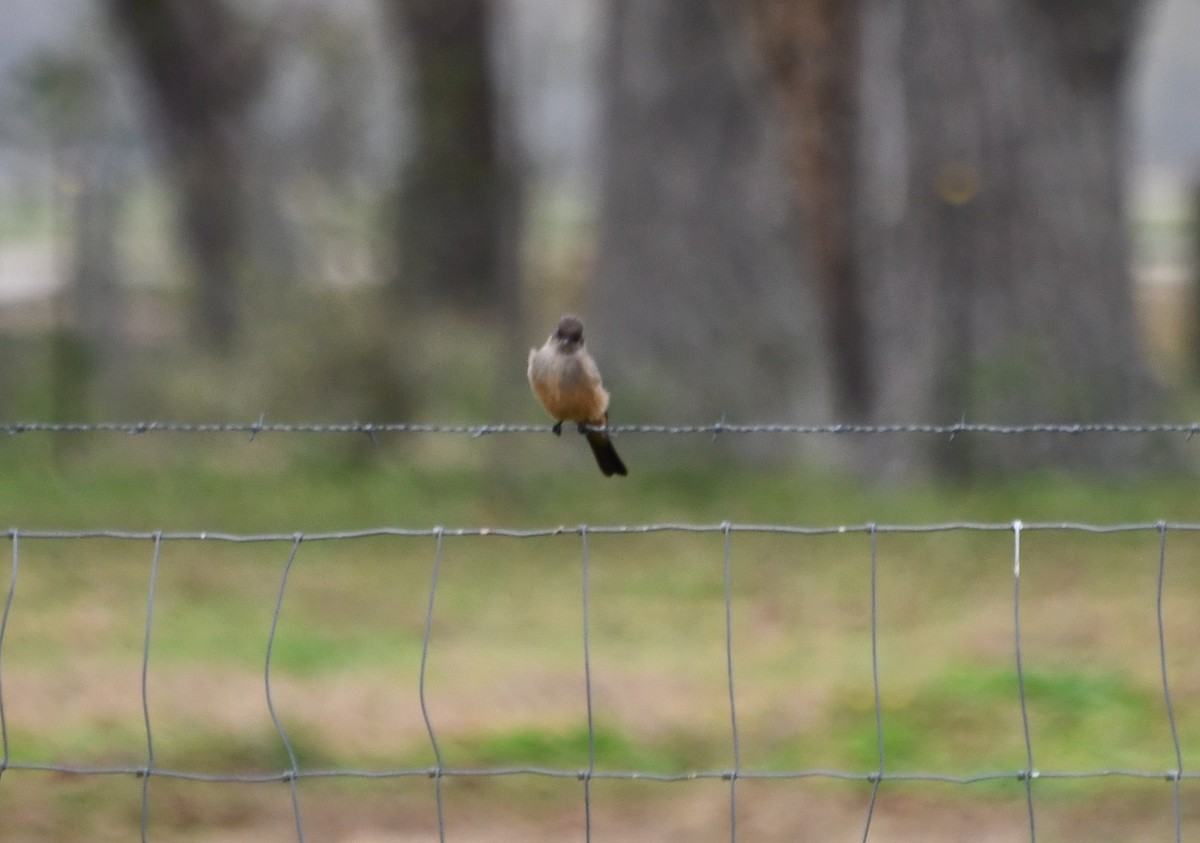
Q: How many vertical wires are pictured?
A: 9